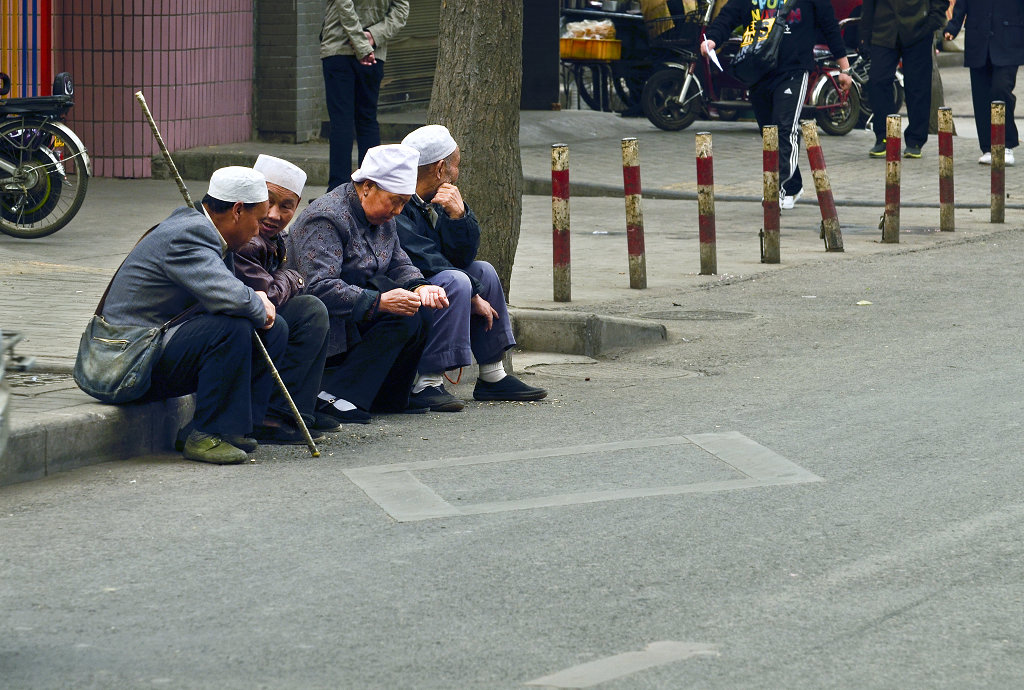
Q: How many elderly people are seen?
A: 4